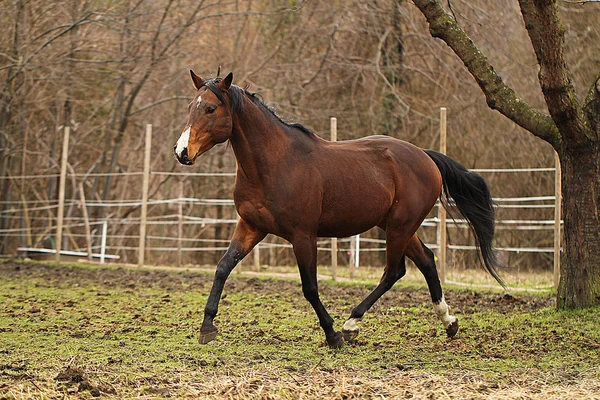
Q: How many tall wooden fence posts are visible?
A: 5